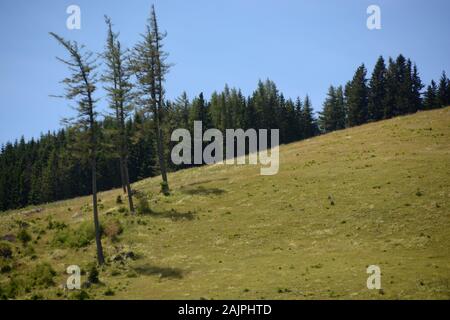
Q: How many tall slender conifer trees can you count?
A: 3